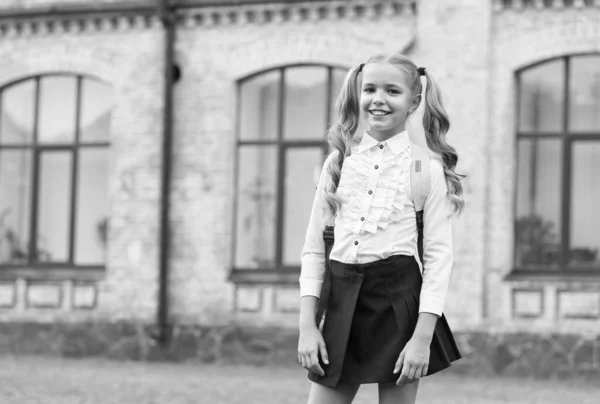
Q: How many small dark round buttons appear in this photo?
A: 5